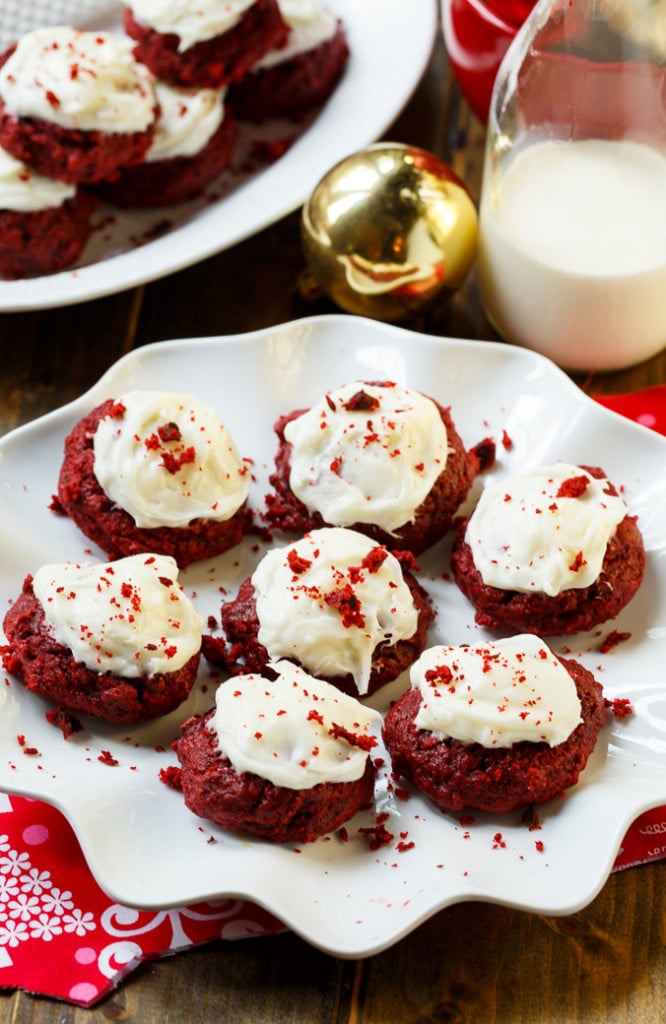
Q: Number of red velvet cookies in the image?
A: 12